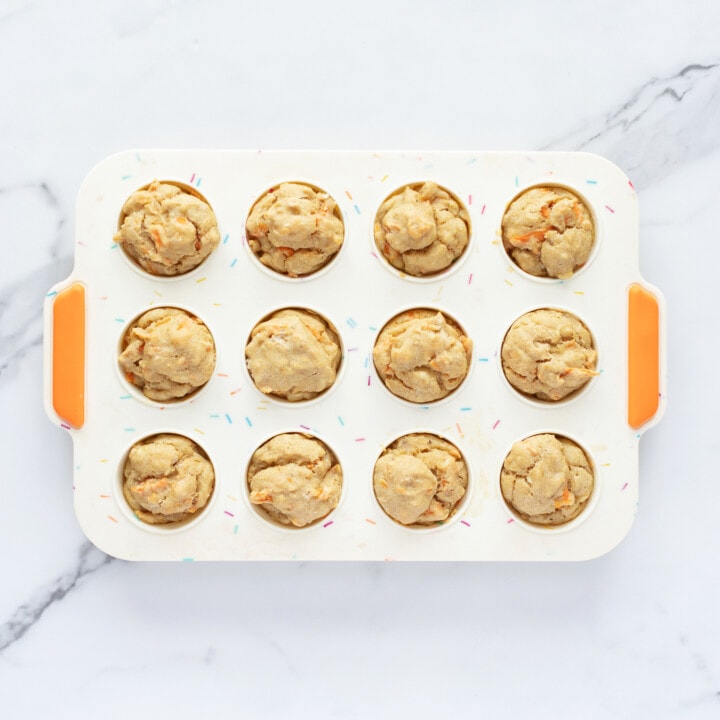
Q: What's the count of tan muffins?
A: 12